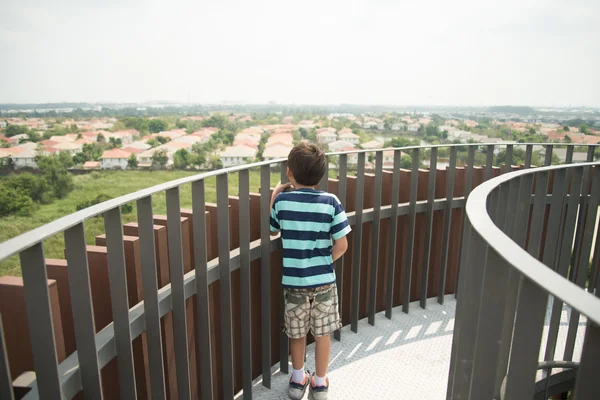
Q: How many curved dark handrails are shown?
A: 2